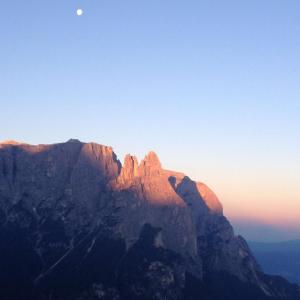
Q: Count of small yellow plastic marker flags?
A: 0